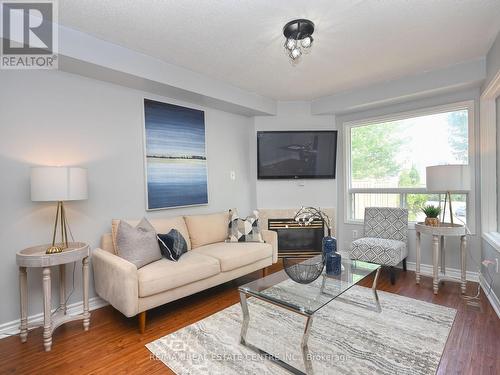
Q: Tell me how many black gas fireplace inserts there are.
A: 1